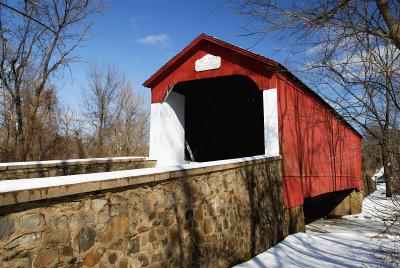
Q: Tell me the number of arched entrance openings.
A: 1